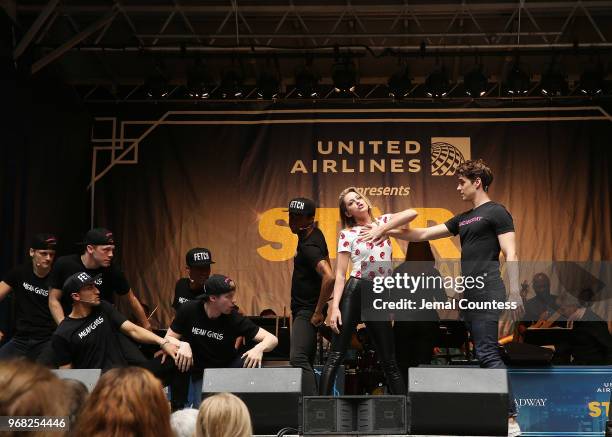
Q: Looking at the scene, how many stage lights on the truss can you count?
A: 12